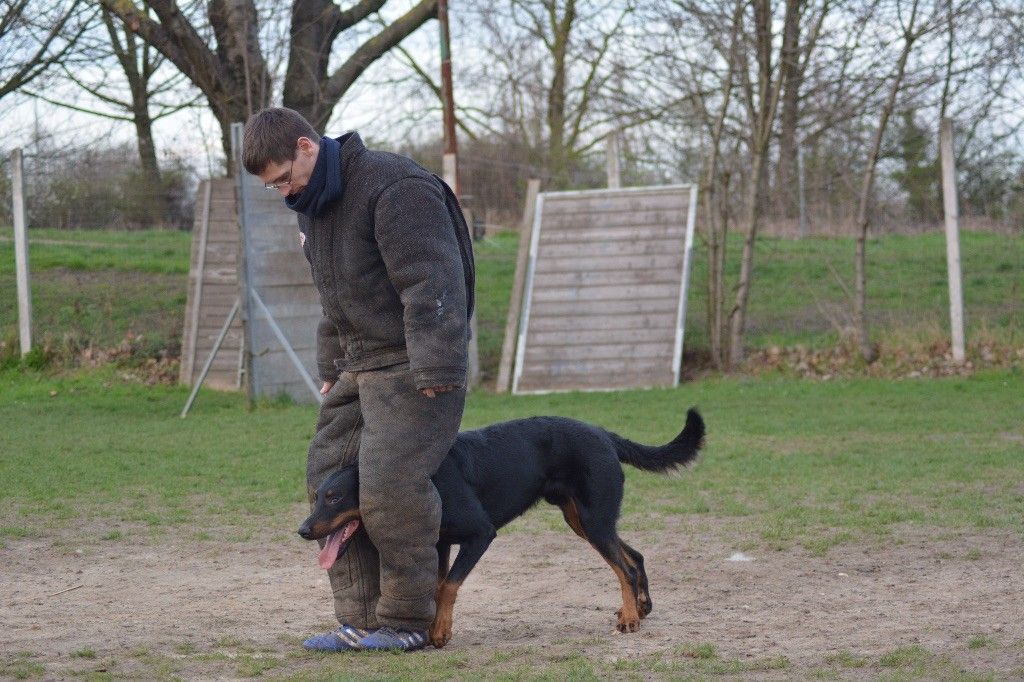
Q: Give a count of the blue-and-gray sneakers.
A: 2